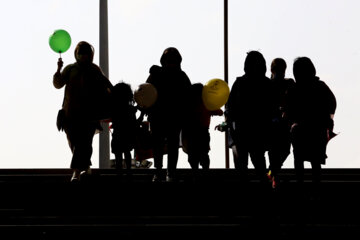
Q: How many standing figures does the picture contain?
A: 7